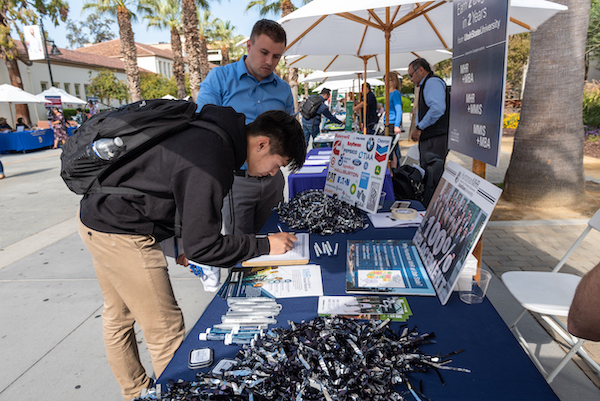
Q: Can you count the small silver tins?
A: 2